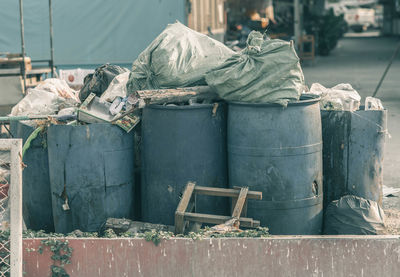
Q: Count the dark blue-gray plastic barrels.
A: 5